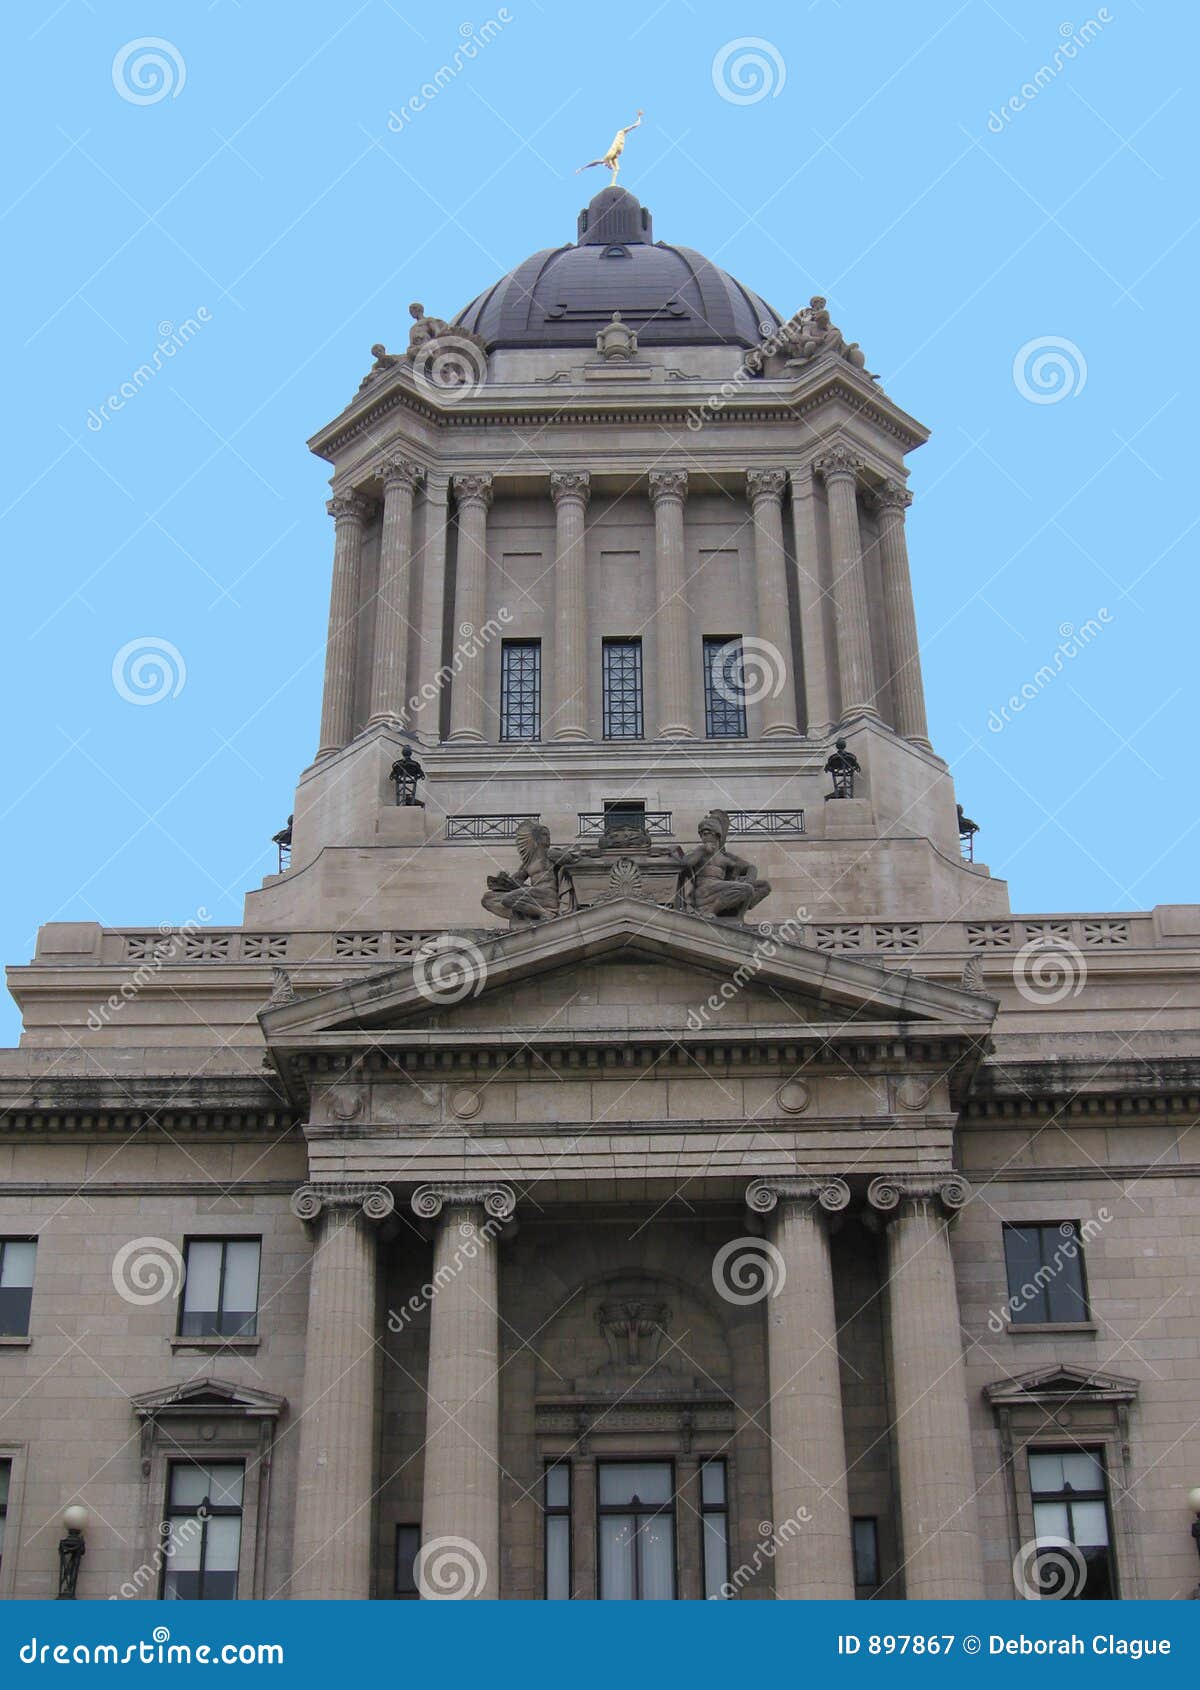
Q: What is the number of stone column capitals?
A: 12